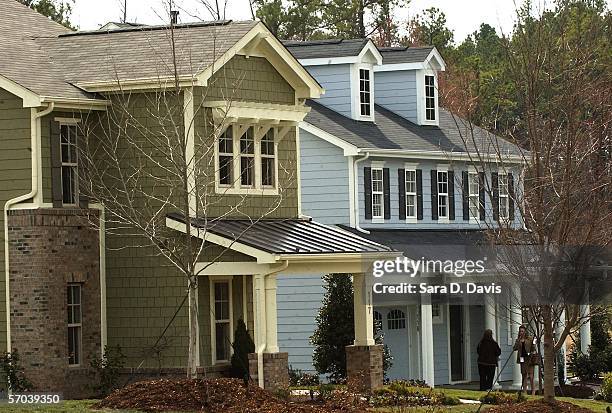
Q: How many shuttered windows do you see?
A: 6